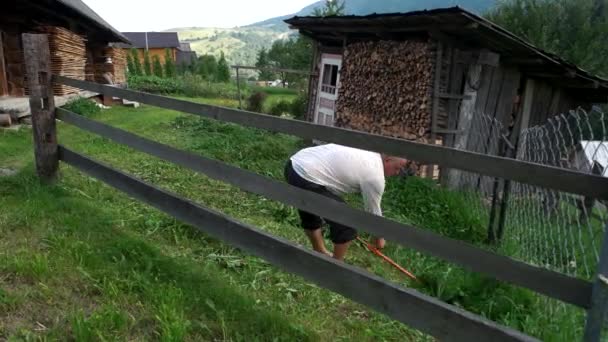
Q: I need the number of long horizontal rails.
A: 3